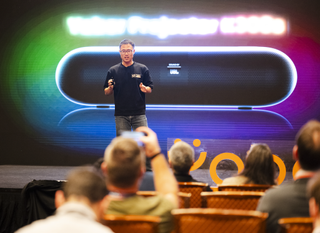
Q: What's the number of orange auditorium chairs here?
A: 7